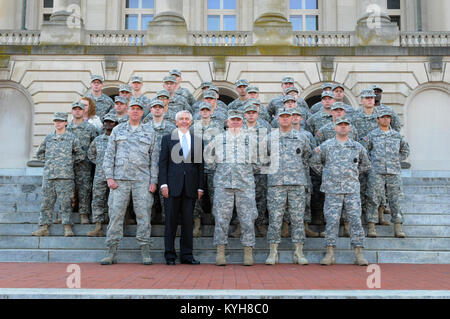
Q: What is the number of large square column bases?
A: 4